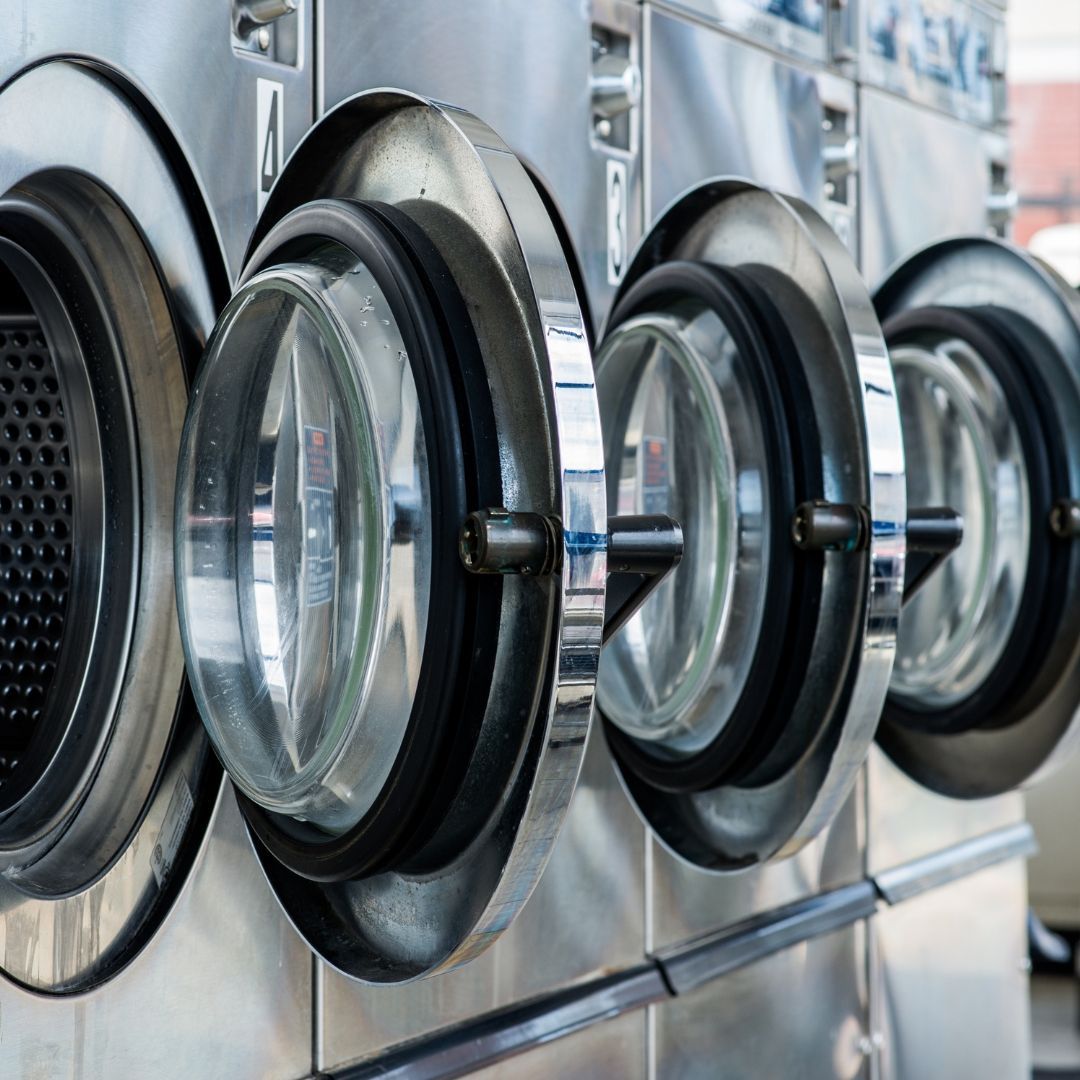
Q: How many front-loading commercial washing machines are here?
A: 4